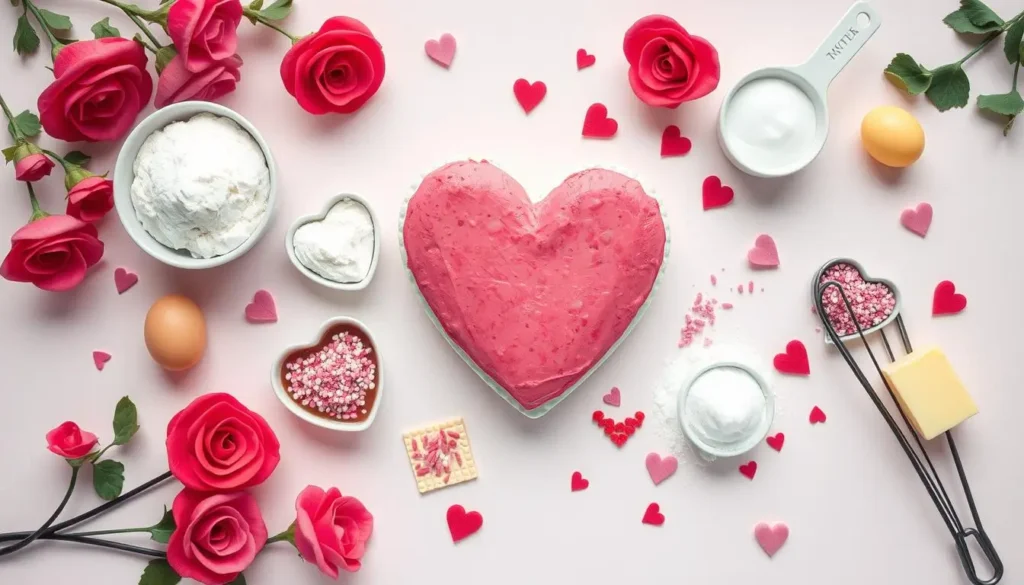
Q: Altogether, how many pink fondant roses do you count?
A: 12